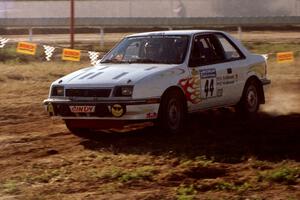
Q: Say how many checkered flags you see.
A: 3